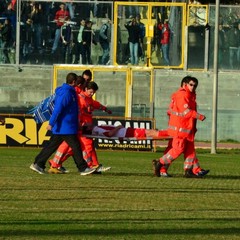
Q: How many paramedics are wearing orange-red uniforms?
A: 4